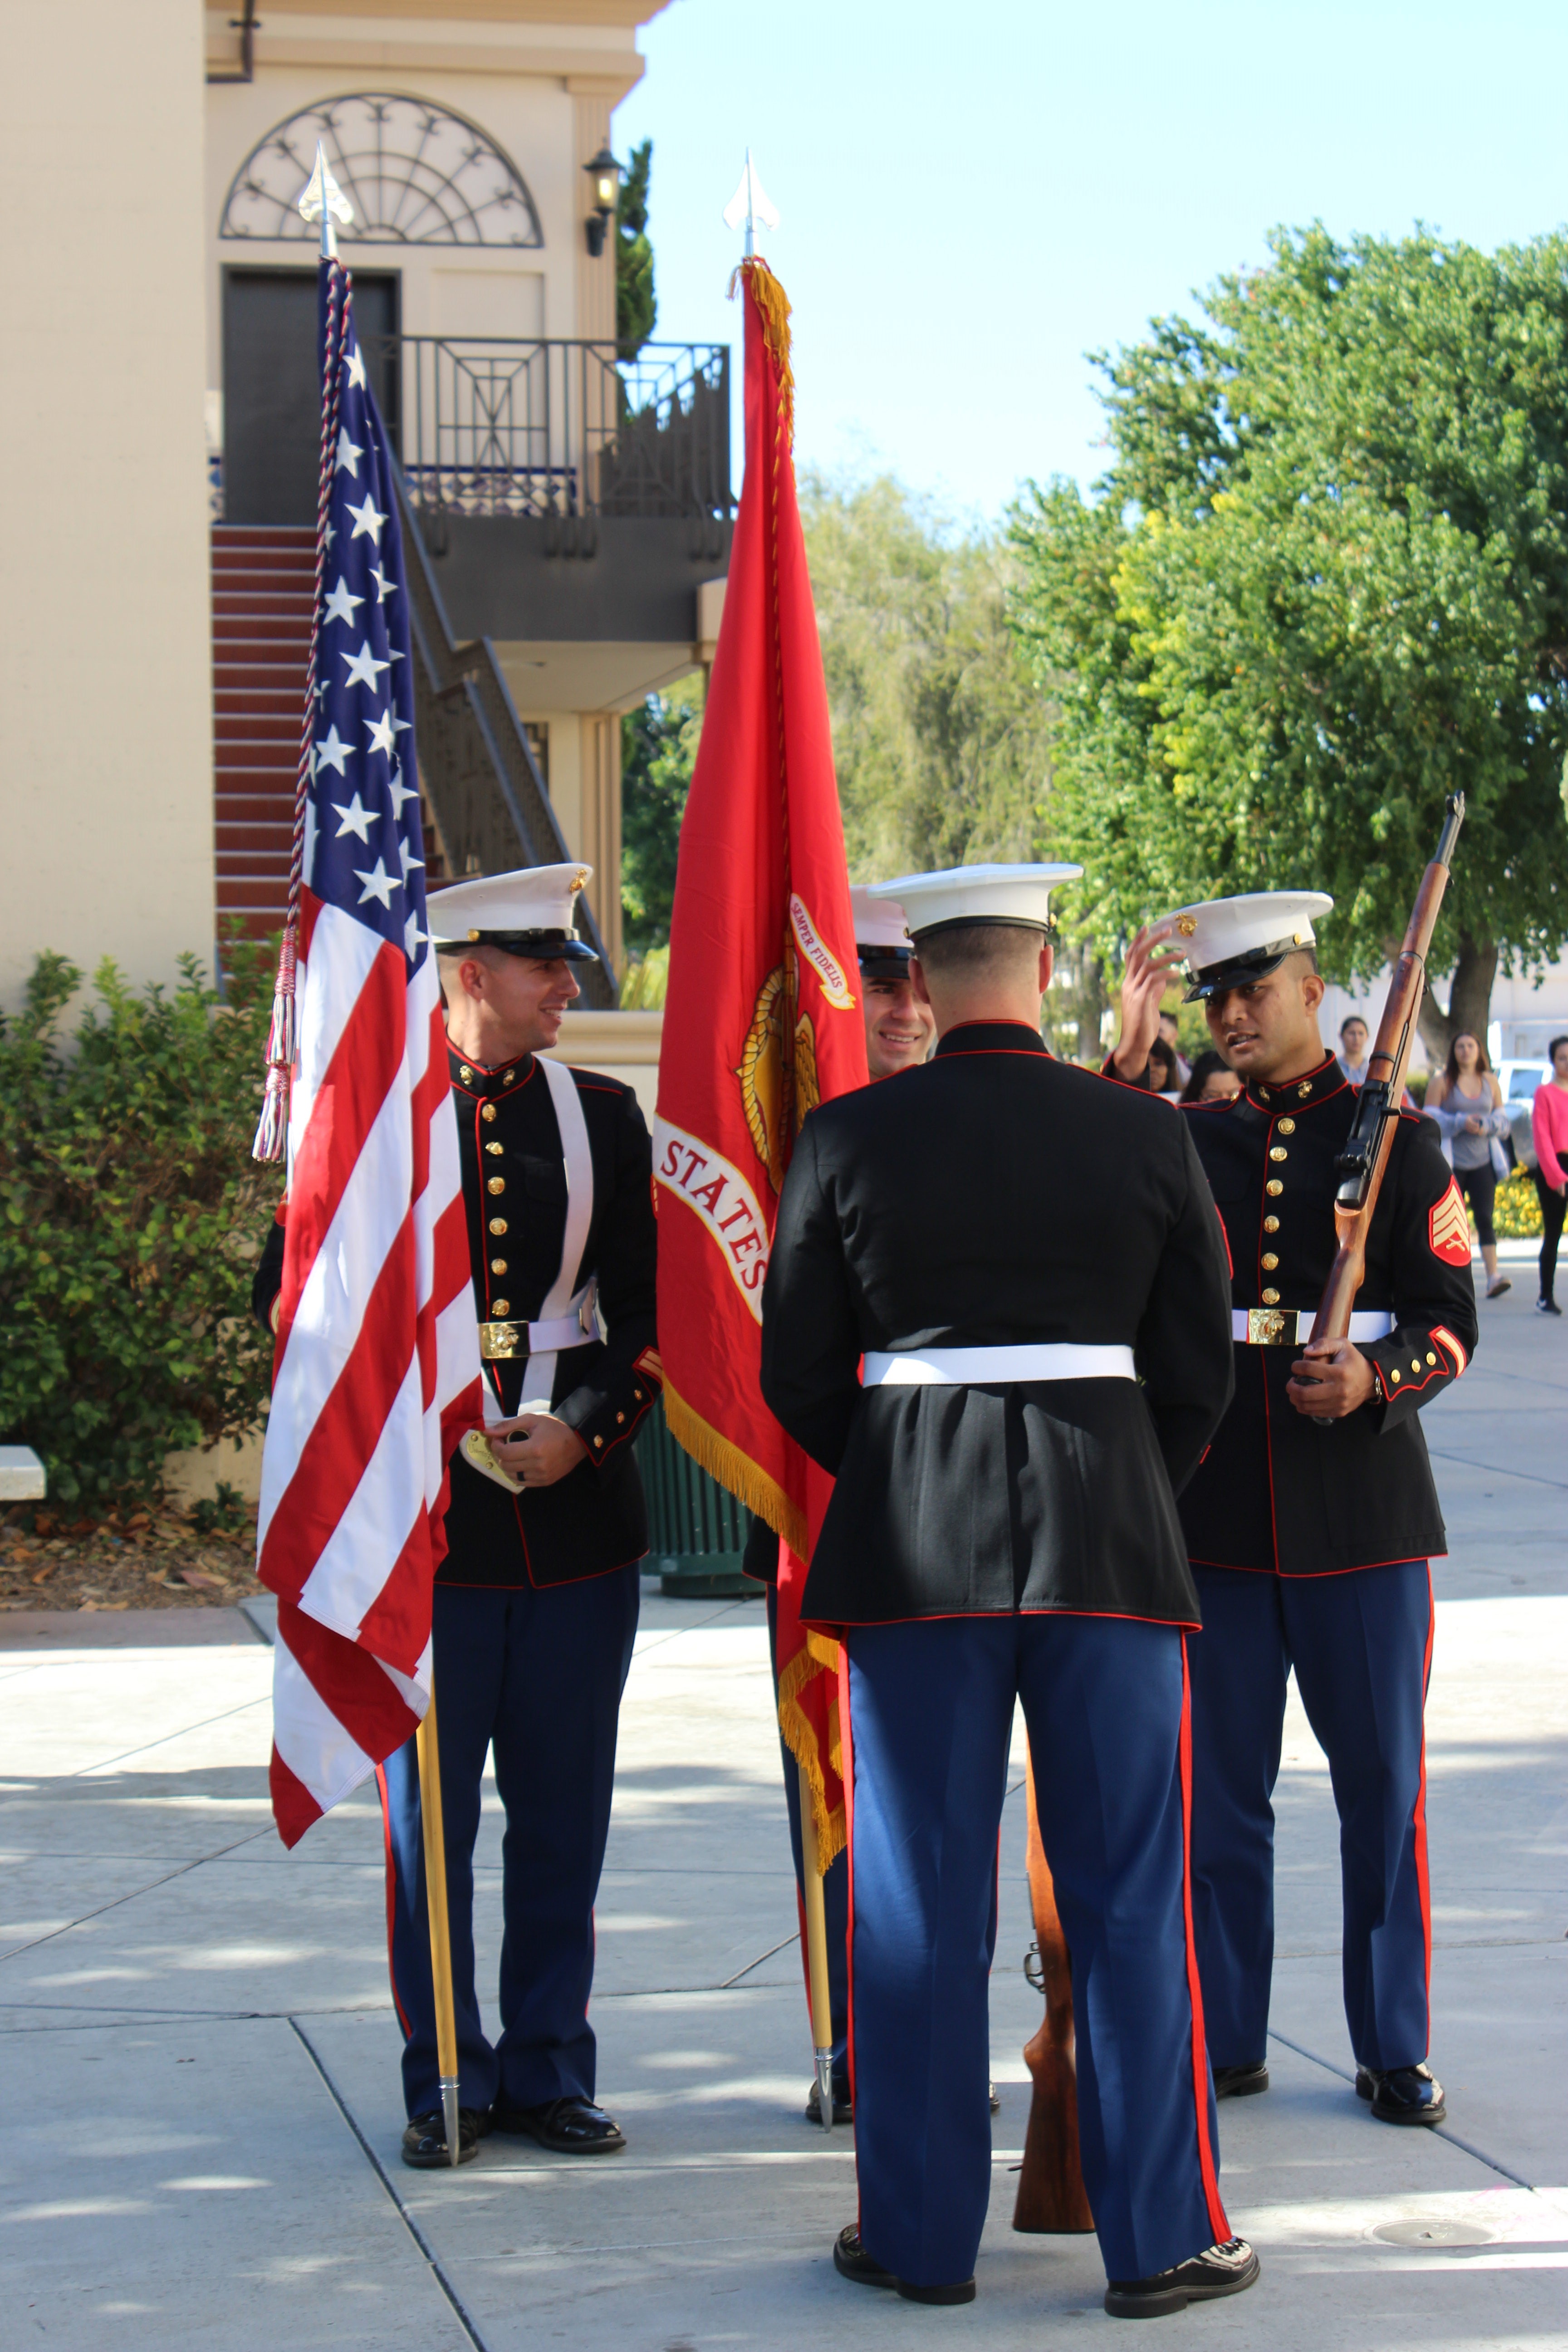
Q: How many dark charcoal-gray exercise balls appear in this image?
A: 0